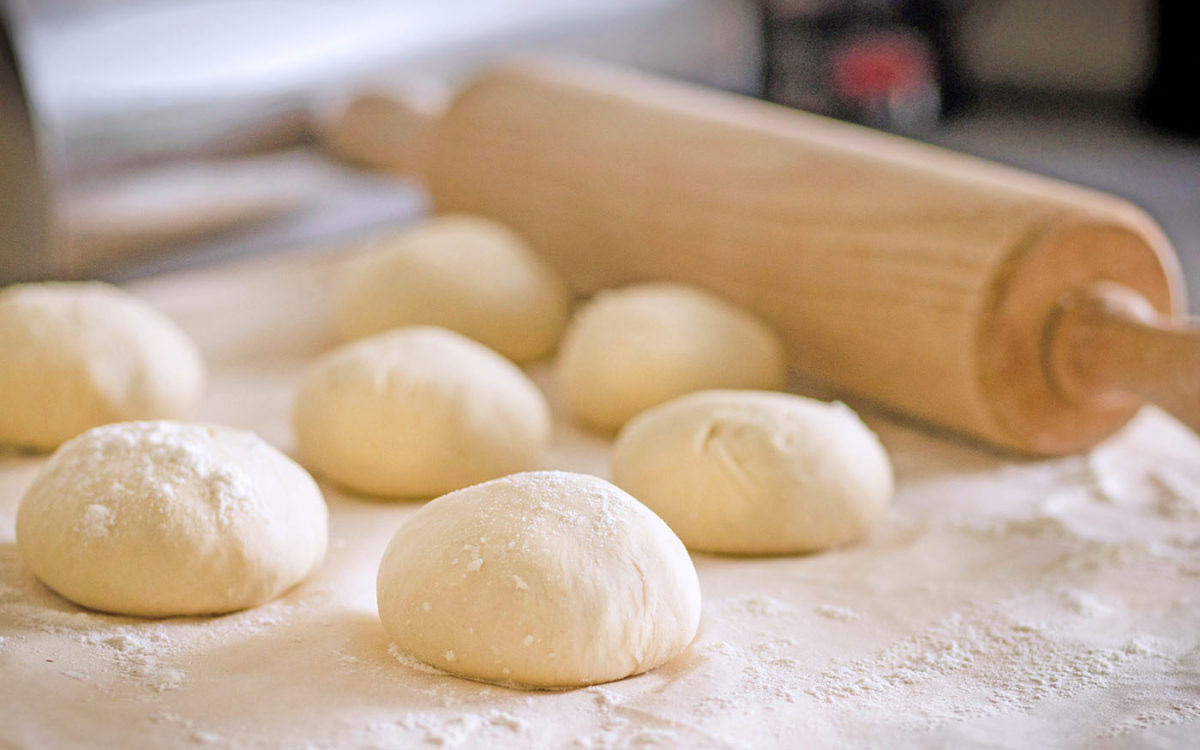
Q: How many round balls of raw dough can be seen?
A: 7